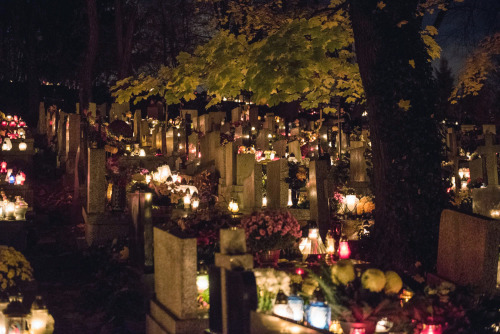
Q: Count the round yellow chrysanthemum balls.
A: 3